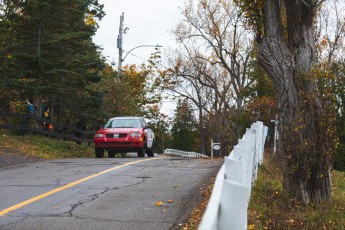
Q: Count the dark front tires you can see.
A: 2